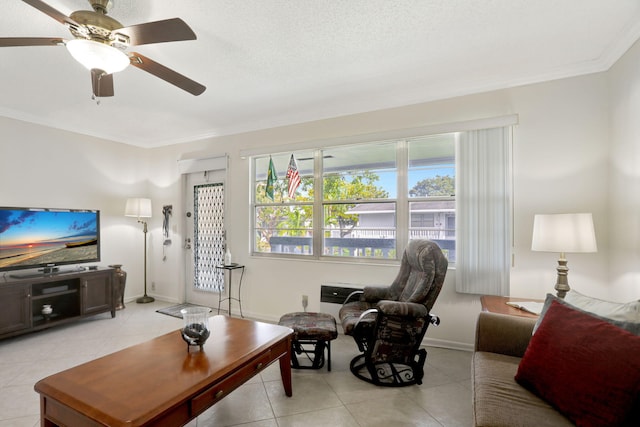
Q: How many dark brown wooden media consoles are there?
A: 1